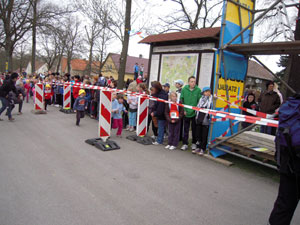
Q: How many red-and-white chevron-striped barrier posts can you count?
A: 4